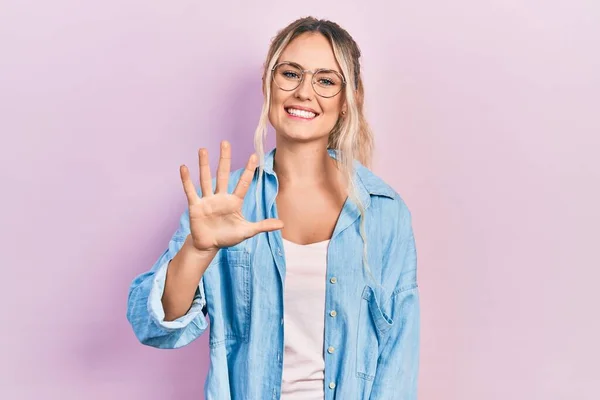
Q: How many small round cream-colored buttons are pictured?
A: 4